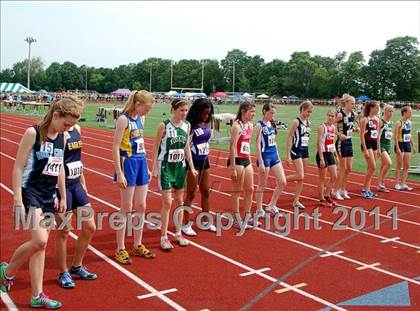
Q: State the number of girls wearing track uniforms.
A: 13